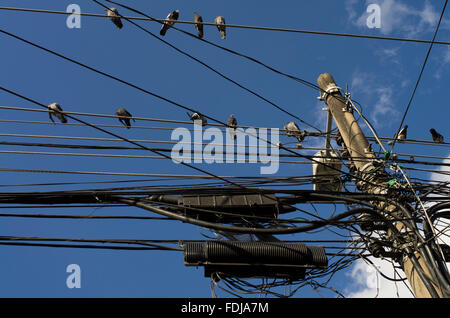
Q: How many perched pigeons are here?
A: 11